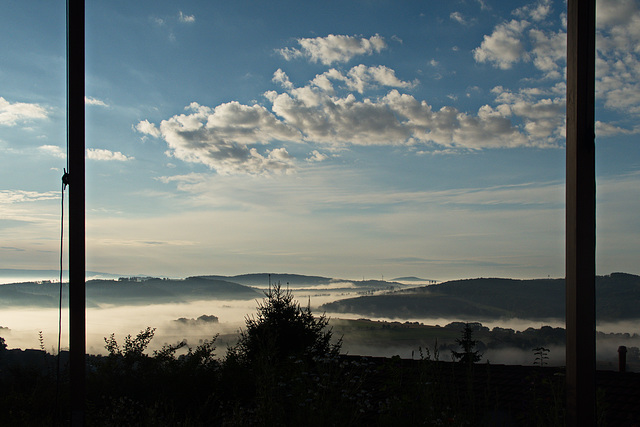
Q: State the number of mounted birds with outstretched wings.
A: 0